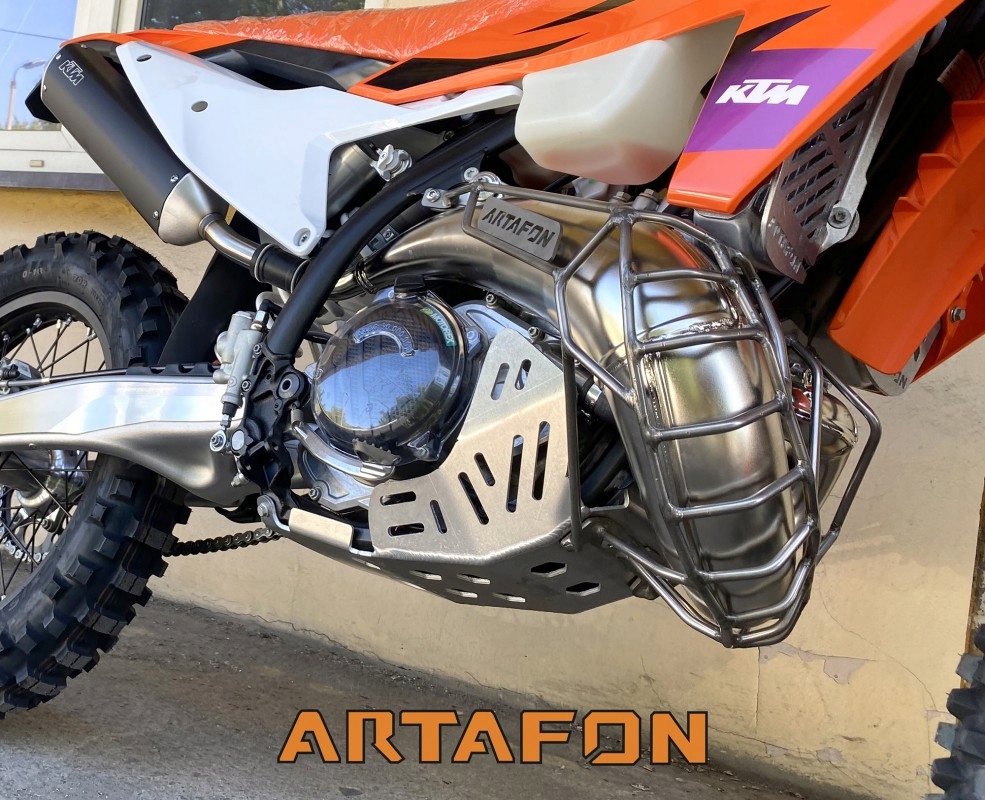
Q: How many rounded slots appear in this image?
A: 9